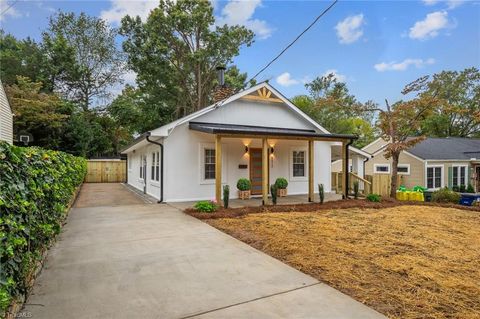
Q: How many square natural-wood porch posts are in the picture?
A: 4